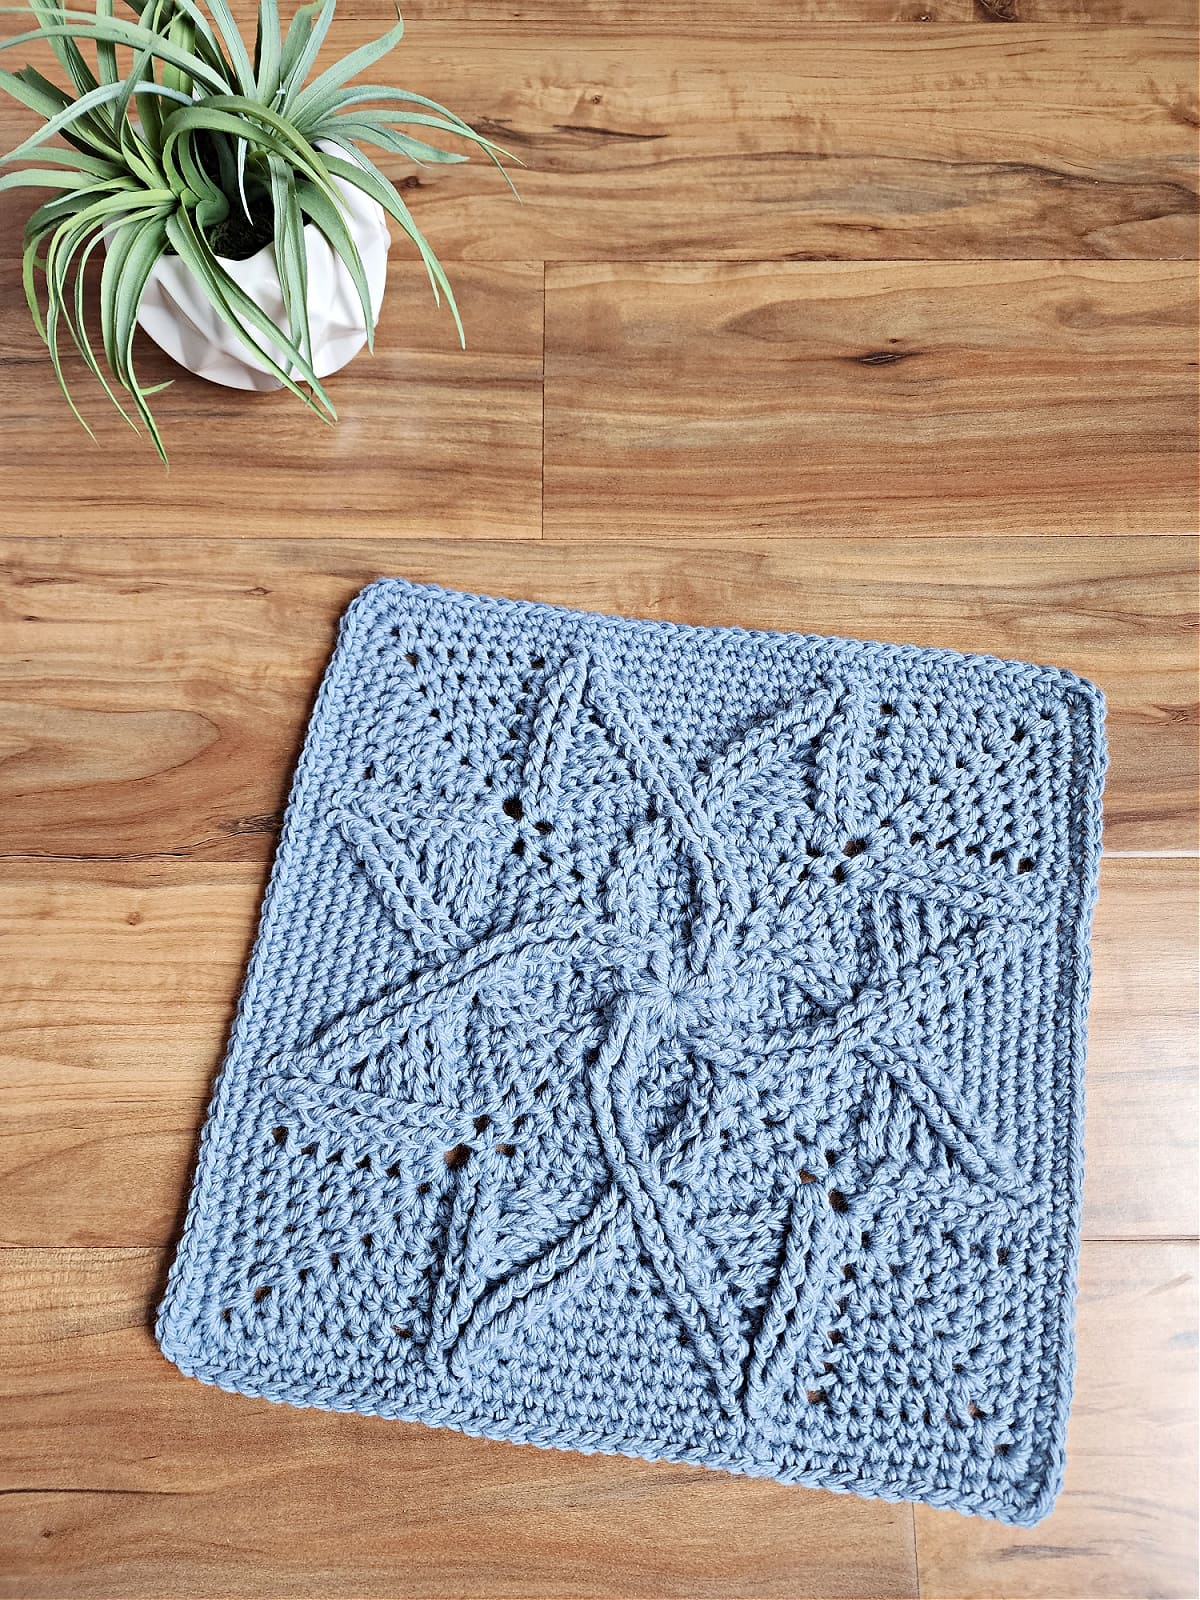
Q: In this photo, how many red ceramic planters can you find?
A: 0